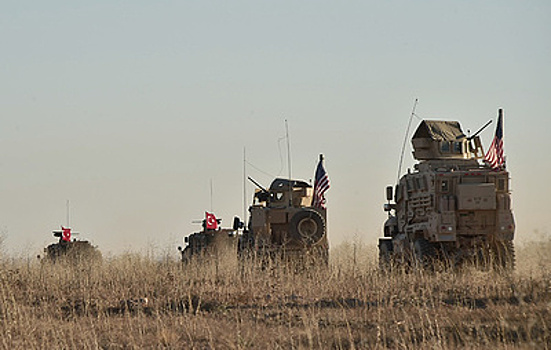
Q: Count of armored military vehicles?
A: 4